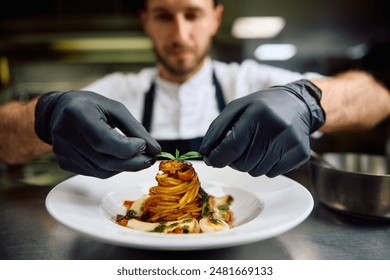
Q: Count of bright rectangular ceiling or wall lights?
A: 2